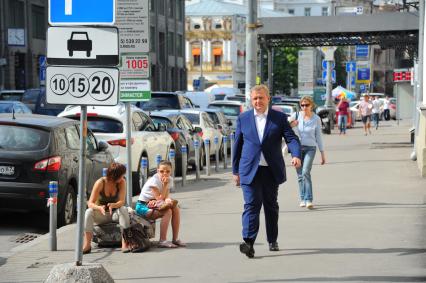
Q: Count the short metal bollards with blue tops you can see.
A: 11